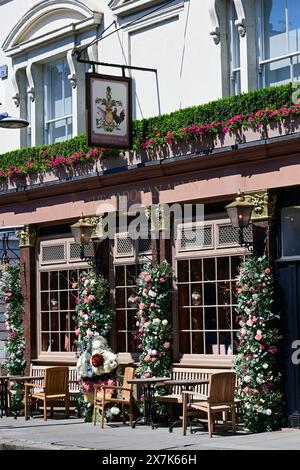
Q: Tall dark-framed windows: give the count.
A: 3